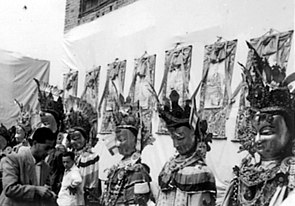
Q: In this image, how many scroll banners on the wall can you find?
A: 7